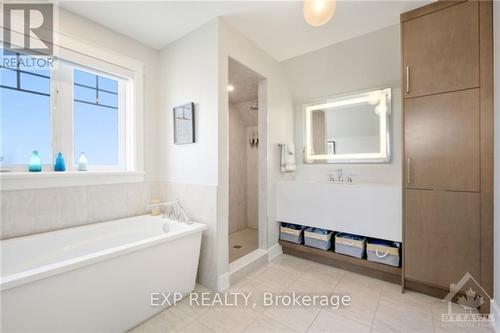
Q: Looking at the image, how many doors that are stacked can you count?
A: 3